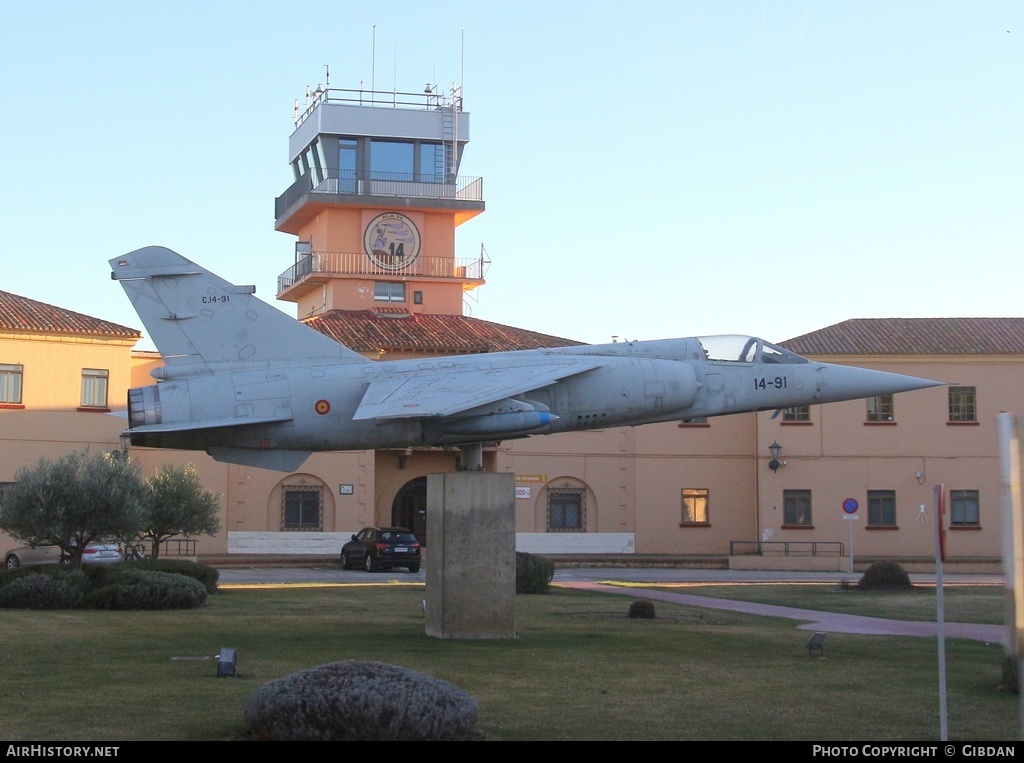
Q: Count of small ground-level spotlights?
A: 2